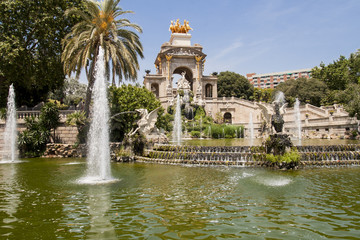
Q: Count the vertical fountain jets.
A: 5